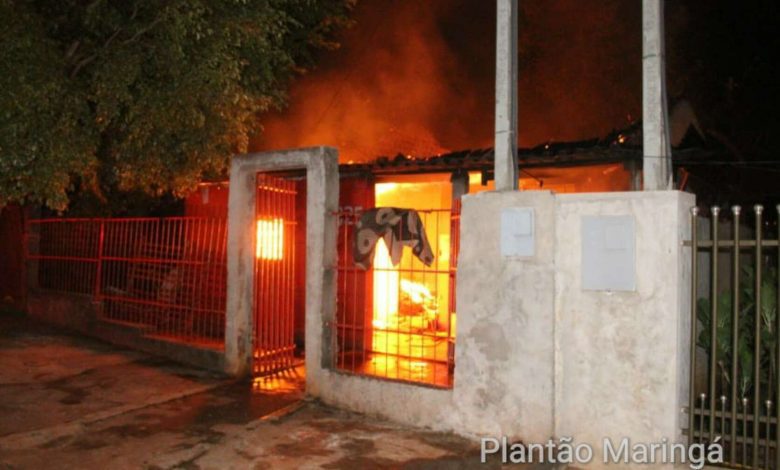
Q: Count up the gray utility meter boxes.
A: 2